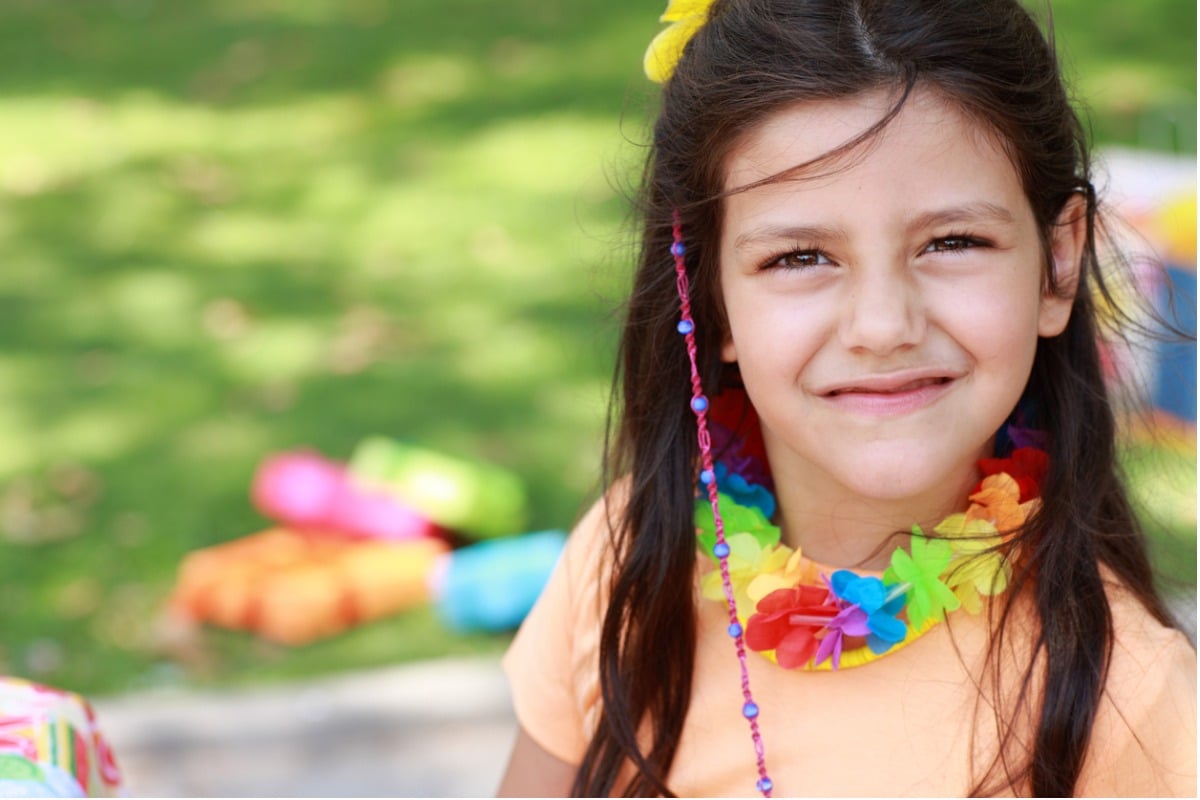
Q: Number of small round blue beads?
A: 8